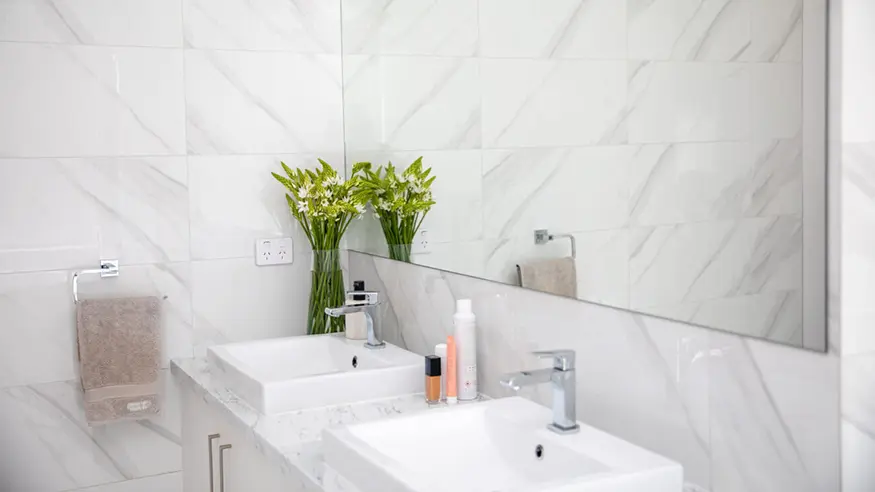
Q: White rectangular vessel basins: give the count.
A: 2